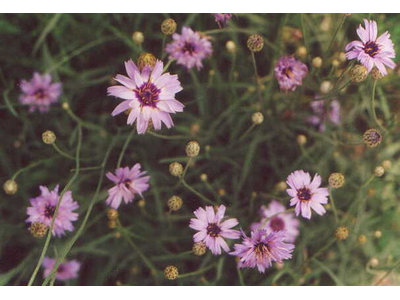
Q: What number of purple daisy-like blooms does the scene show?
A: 14